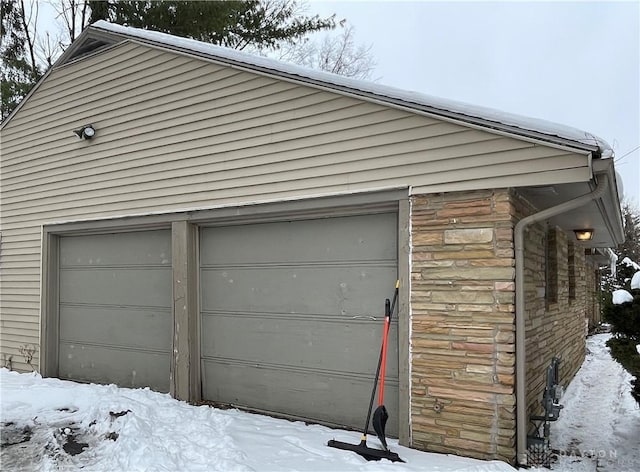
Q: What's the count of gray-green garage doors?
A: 2